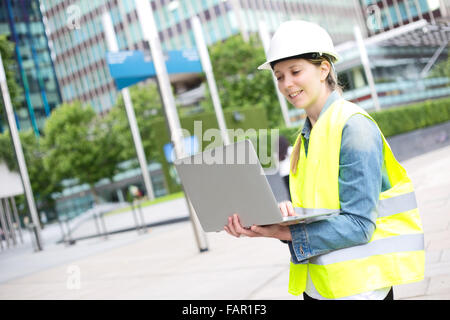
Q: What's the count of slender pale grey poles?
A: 6